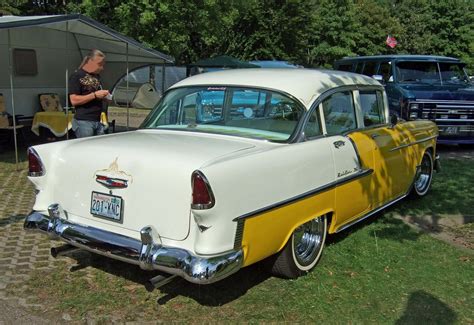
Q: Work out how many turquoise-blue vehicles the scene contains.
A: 1